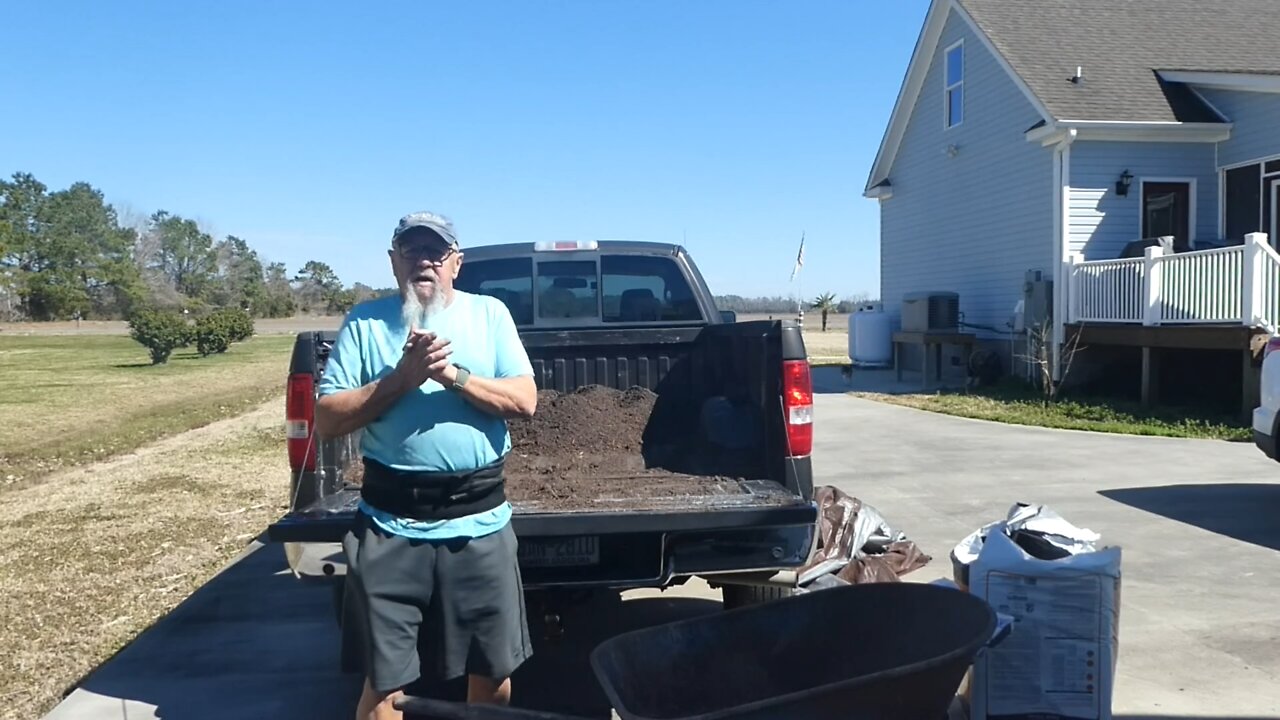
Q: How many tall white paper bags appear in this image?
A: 1